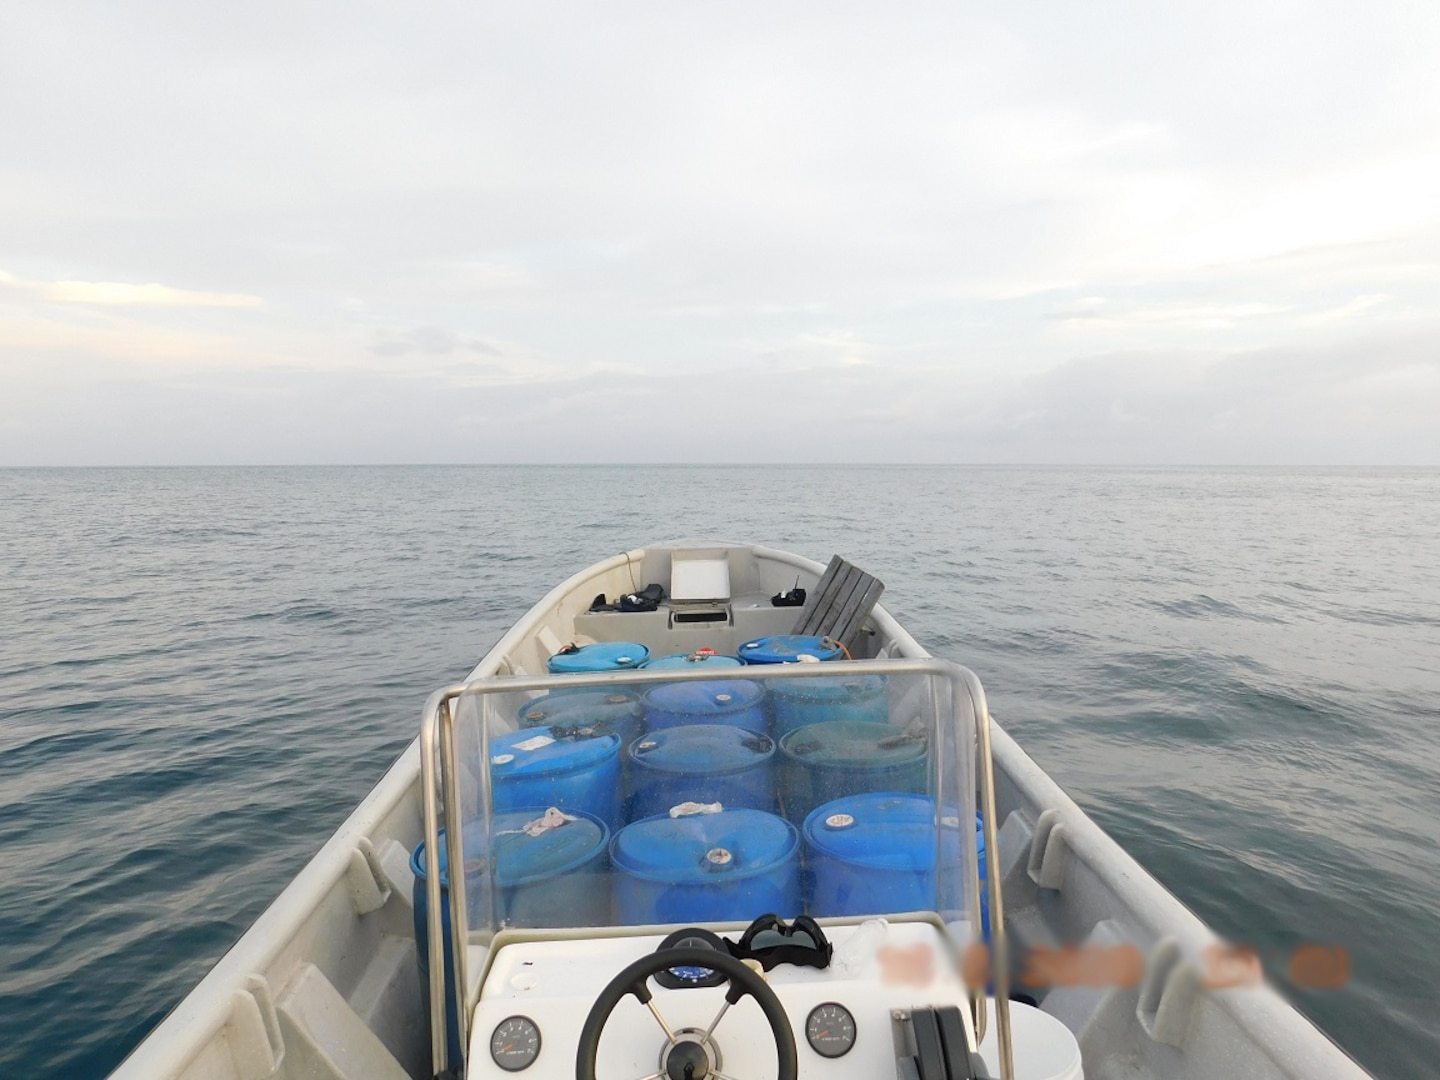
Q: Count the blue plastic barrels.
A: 12